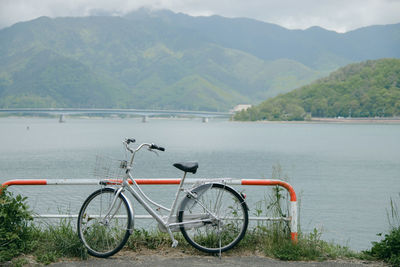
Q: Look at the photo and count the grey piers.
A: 3